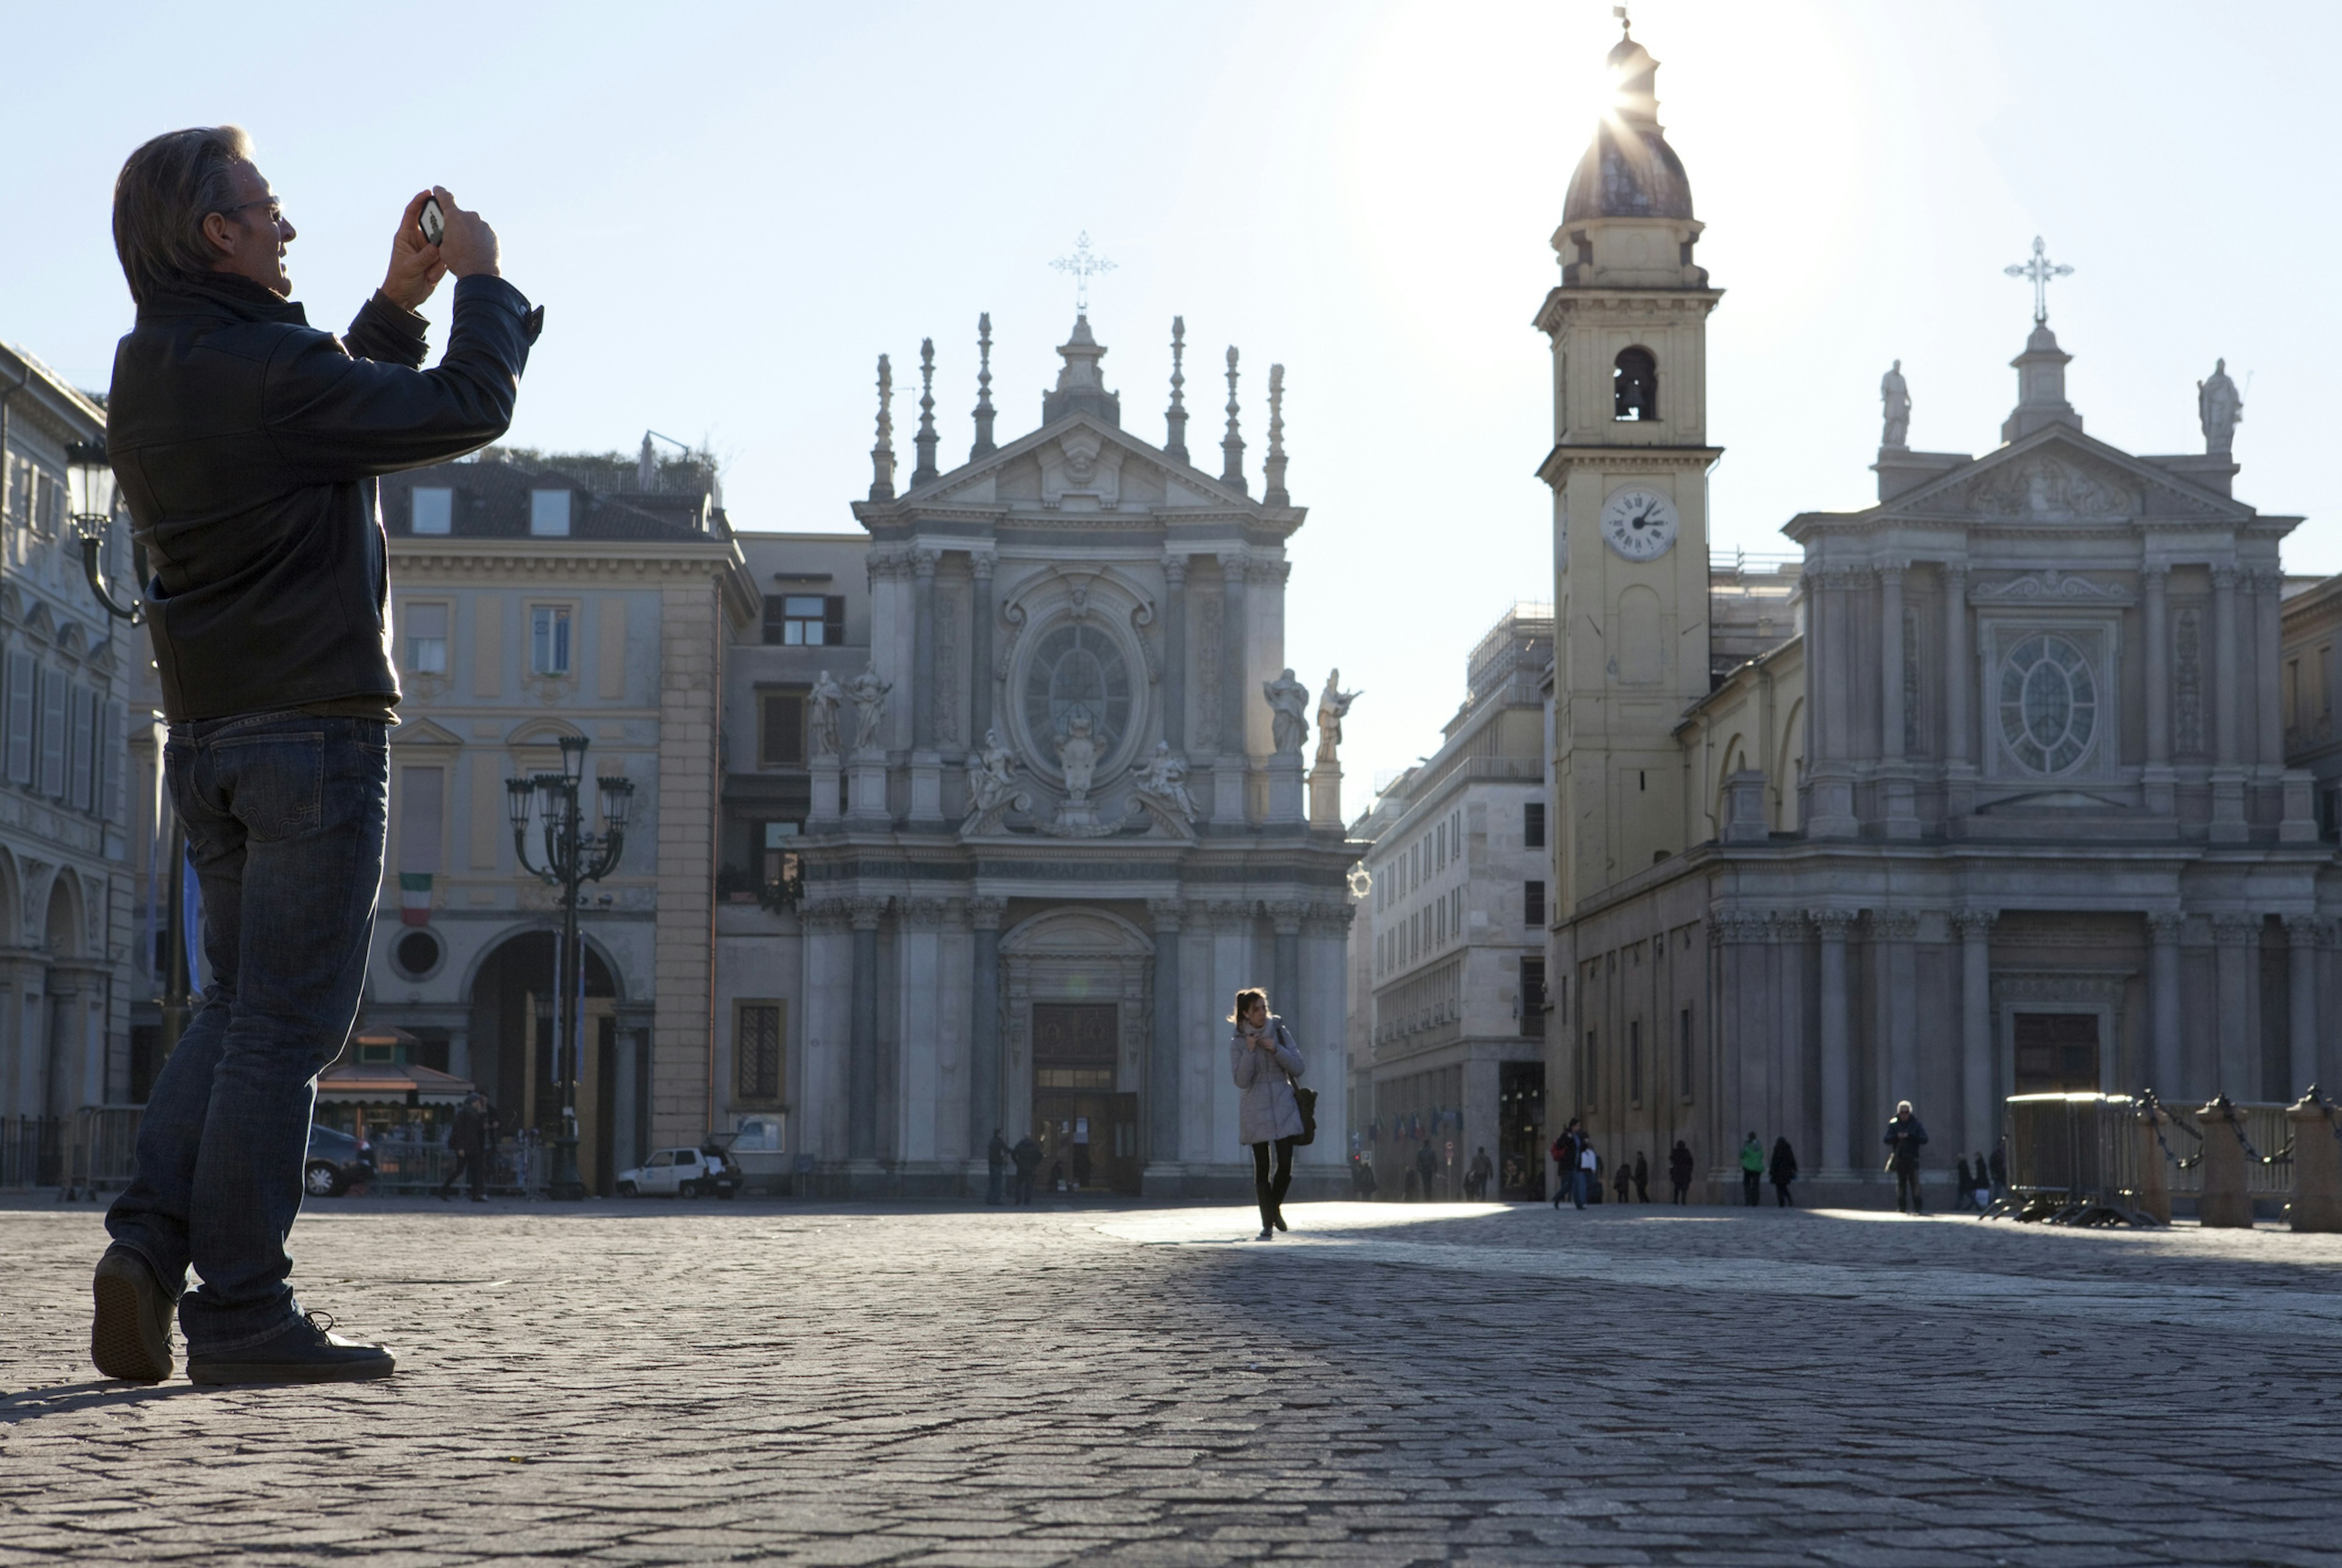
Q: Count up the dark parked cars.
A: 1